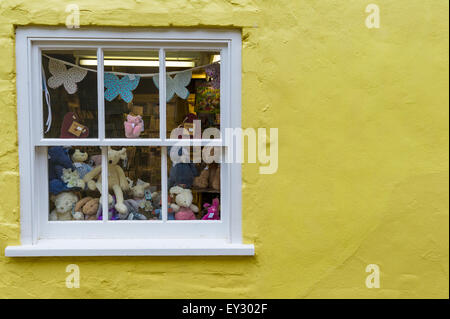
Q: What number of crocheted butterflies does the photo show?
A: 3